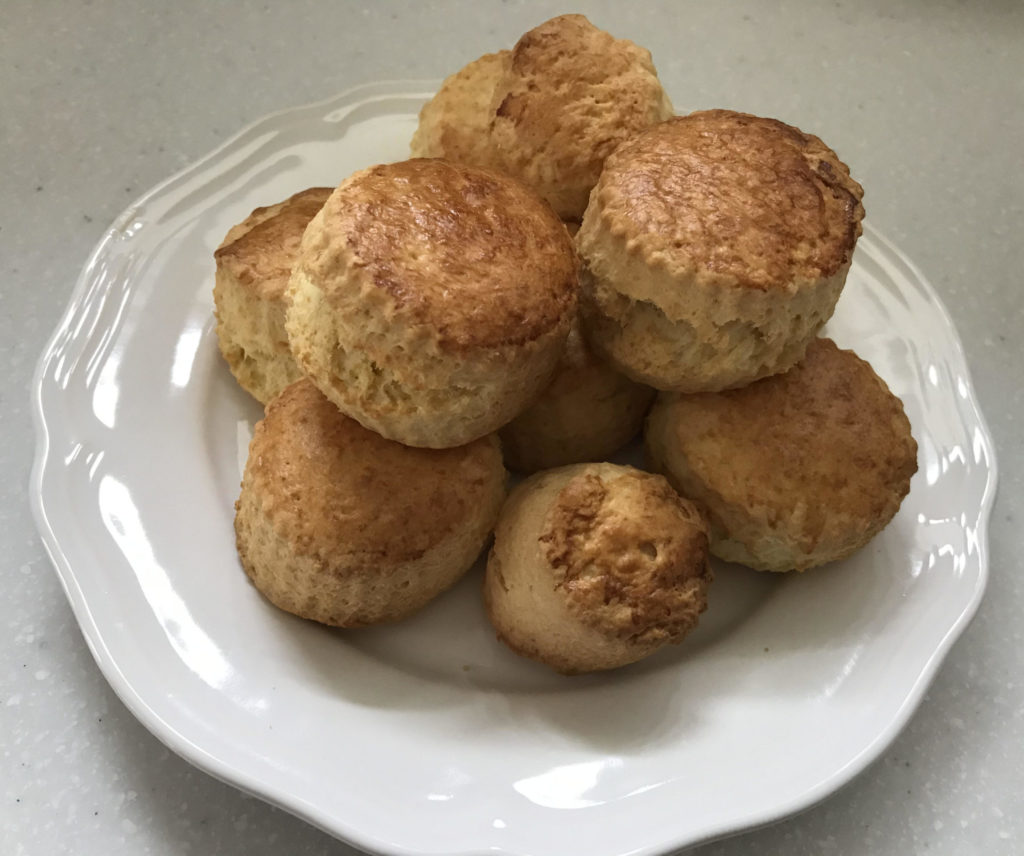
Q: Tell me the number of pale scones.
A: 0